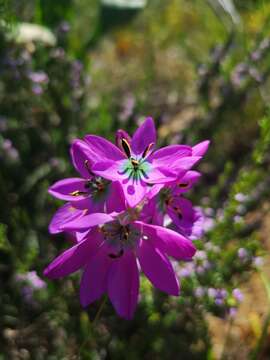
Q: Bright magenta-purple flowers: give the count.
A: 4